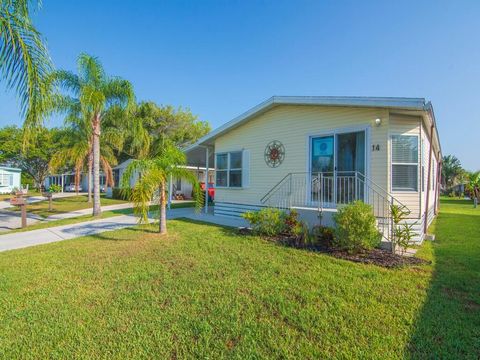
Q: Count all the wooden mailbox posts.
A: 2